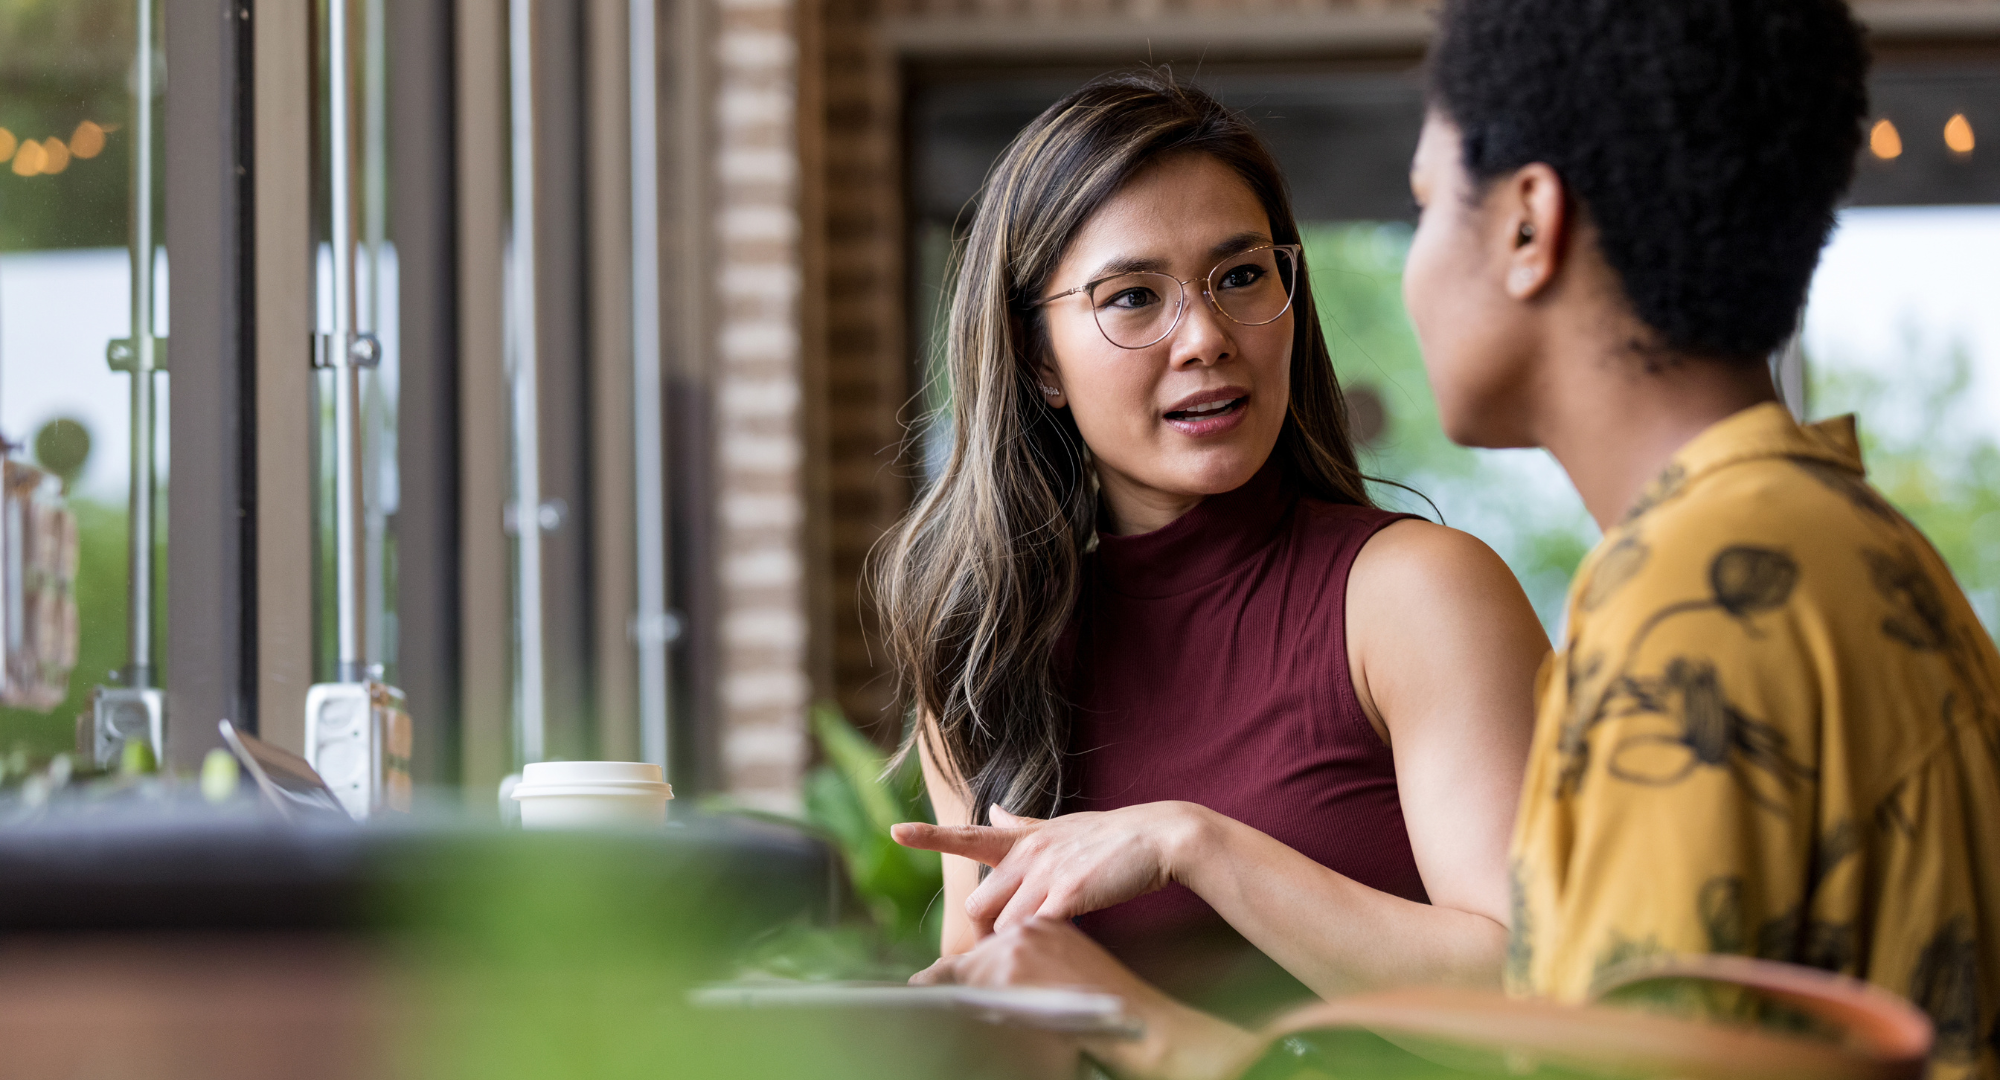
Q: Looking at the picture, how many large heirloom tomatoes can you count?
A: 0